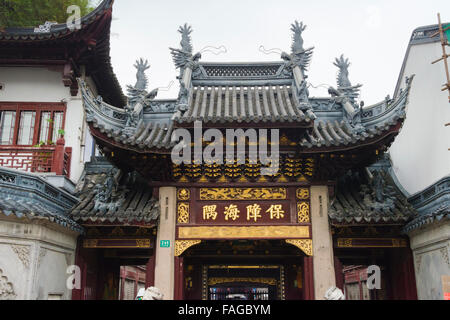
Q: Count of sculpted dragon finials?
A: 4